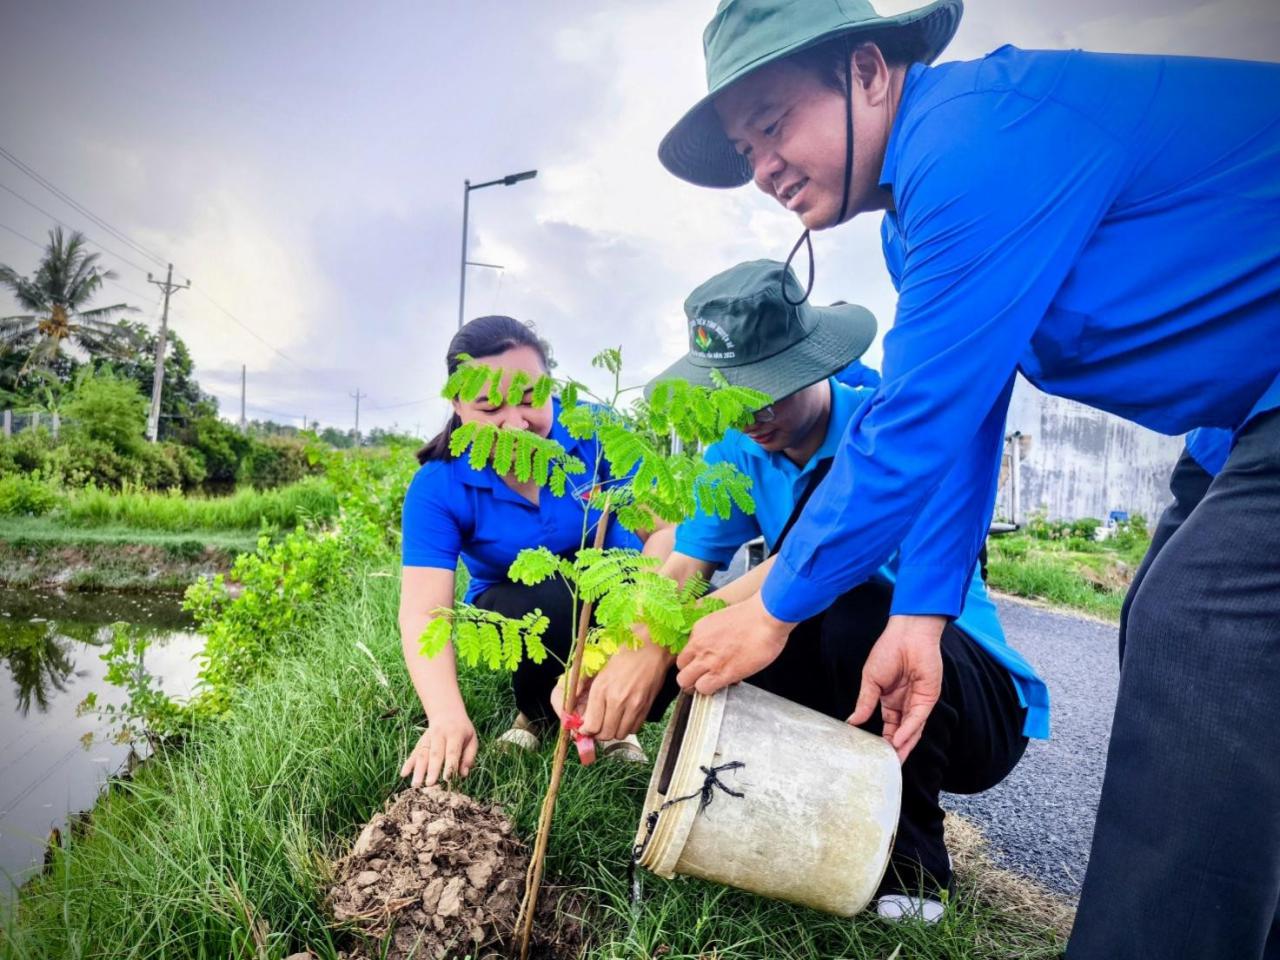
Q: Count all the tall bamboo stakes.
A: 1